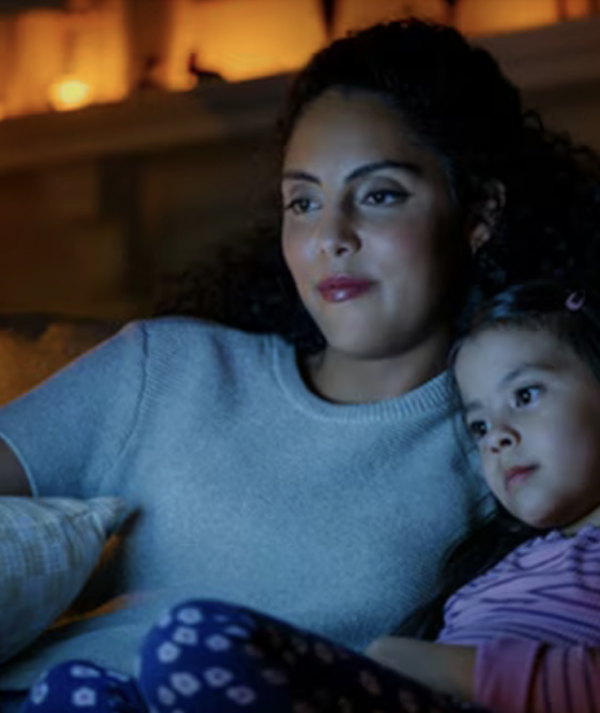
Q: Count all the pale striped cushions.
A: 1